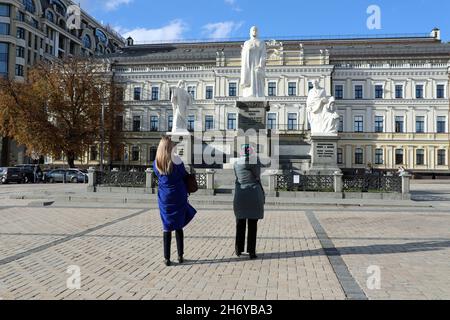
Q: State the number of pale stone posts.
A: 6